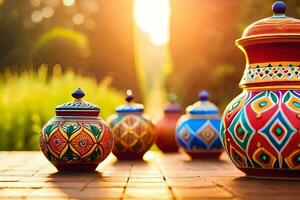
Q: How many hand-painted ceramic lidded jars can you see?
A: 5